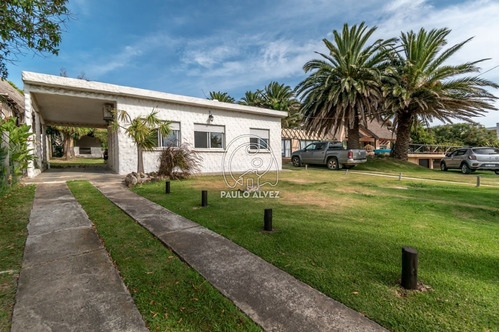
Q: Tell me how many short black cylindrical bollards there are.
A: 4